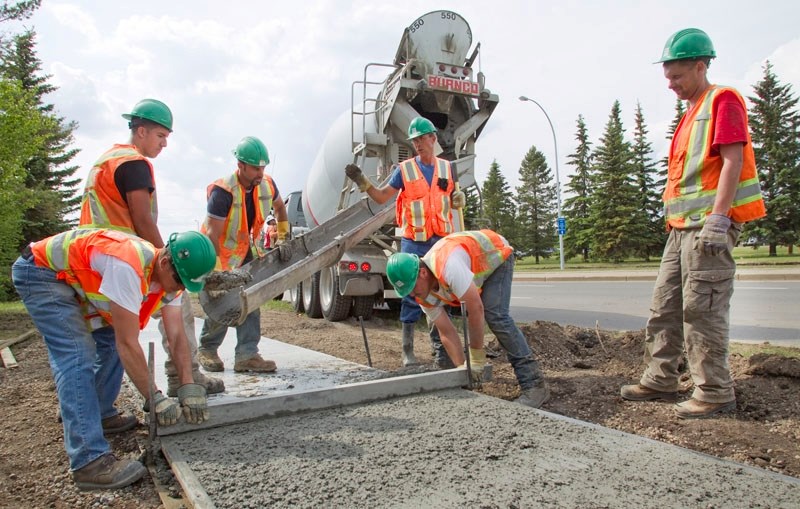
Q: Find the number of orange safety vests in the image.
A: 6